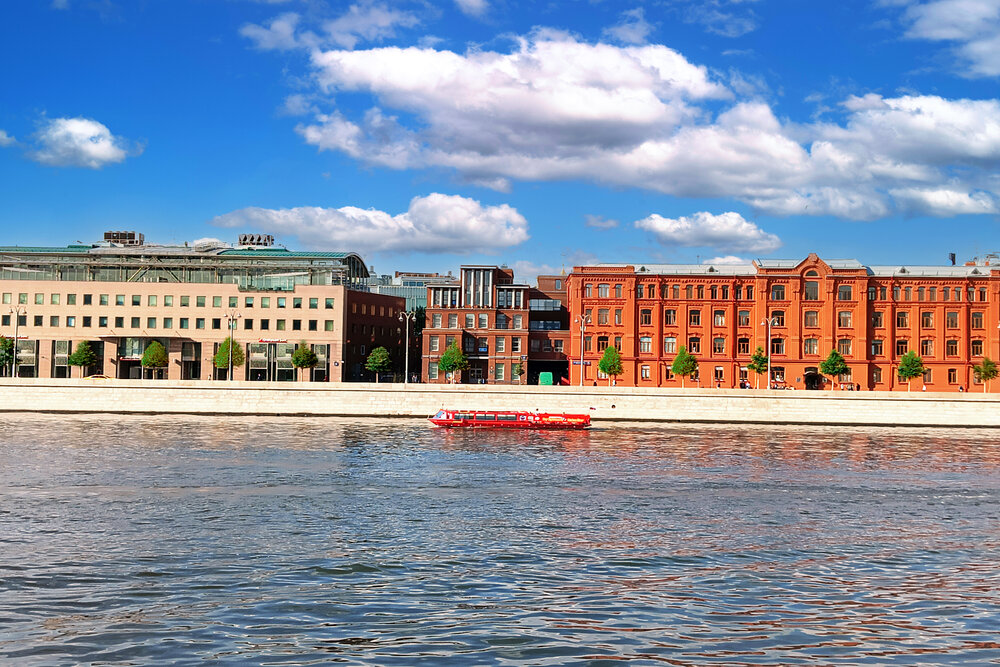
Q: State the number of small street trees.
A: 14